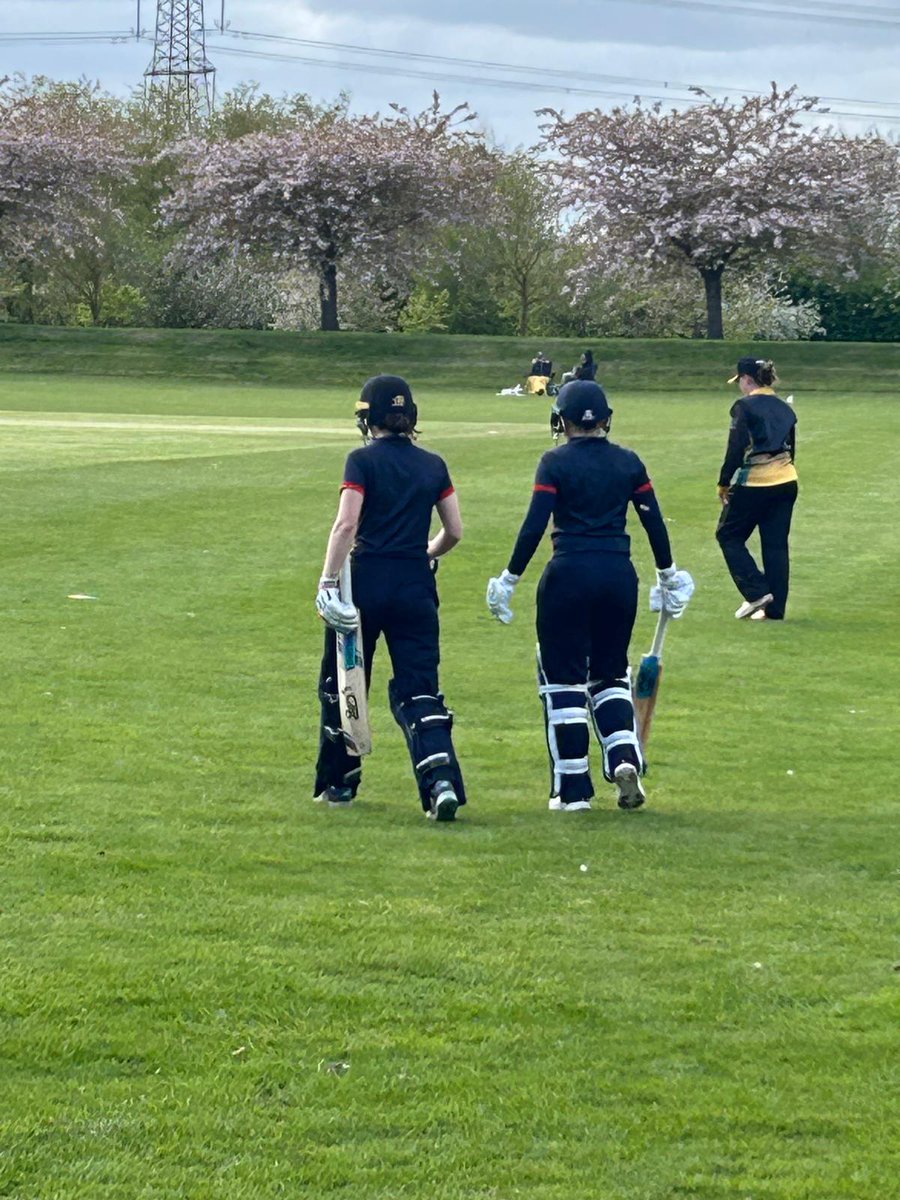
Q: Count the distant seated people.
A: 2